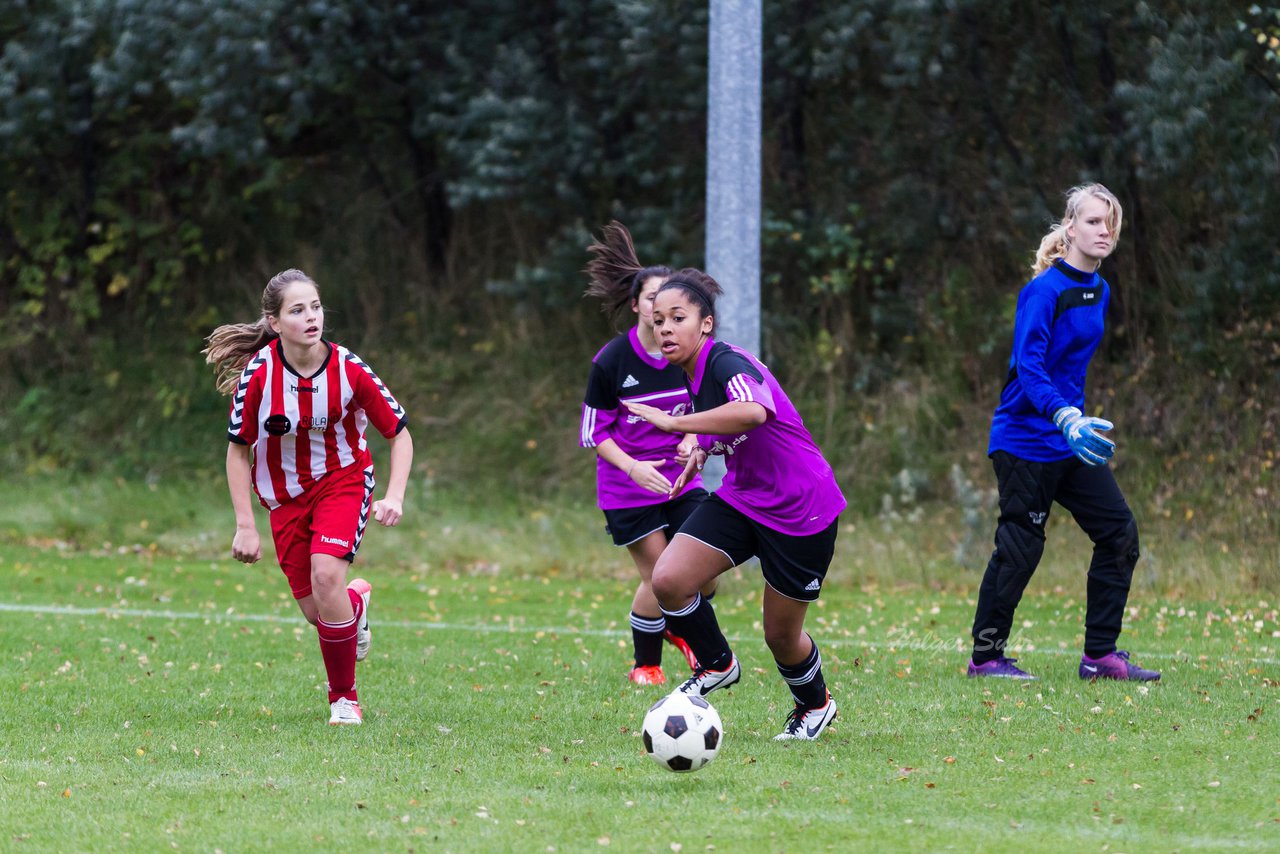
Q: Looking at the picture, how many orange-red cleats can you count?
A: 2